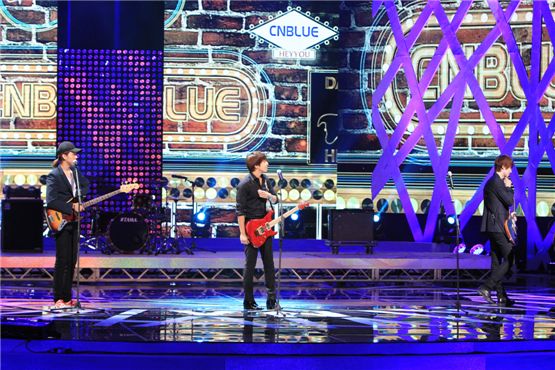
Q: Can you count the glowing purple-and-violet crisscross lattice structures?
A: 1